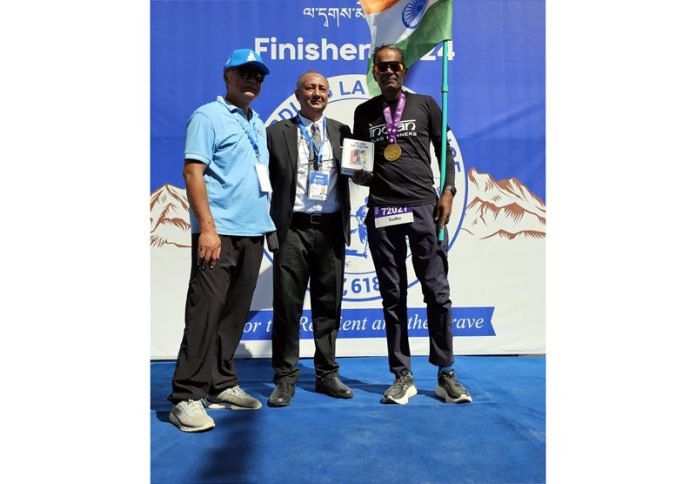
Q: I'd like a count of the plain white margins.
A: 2